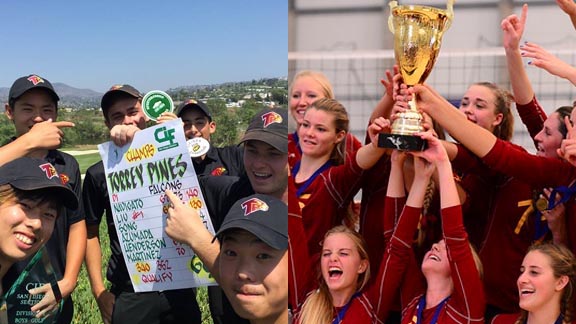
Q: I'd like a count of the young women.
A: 7